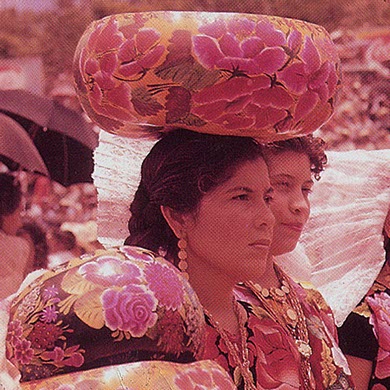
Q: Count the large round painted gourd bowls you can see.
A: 3